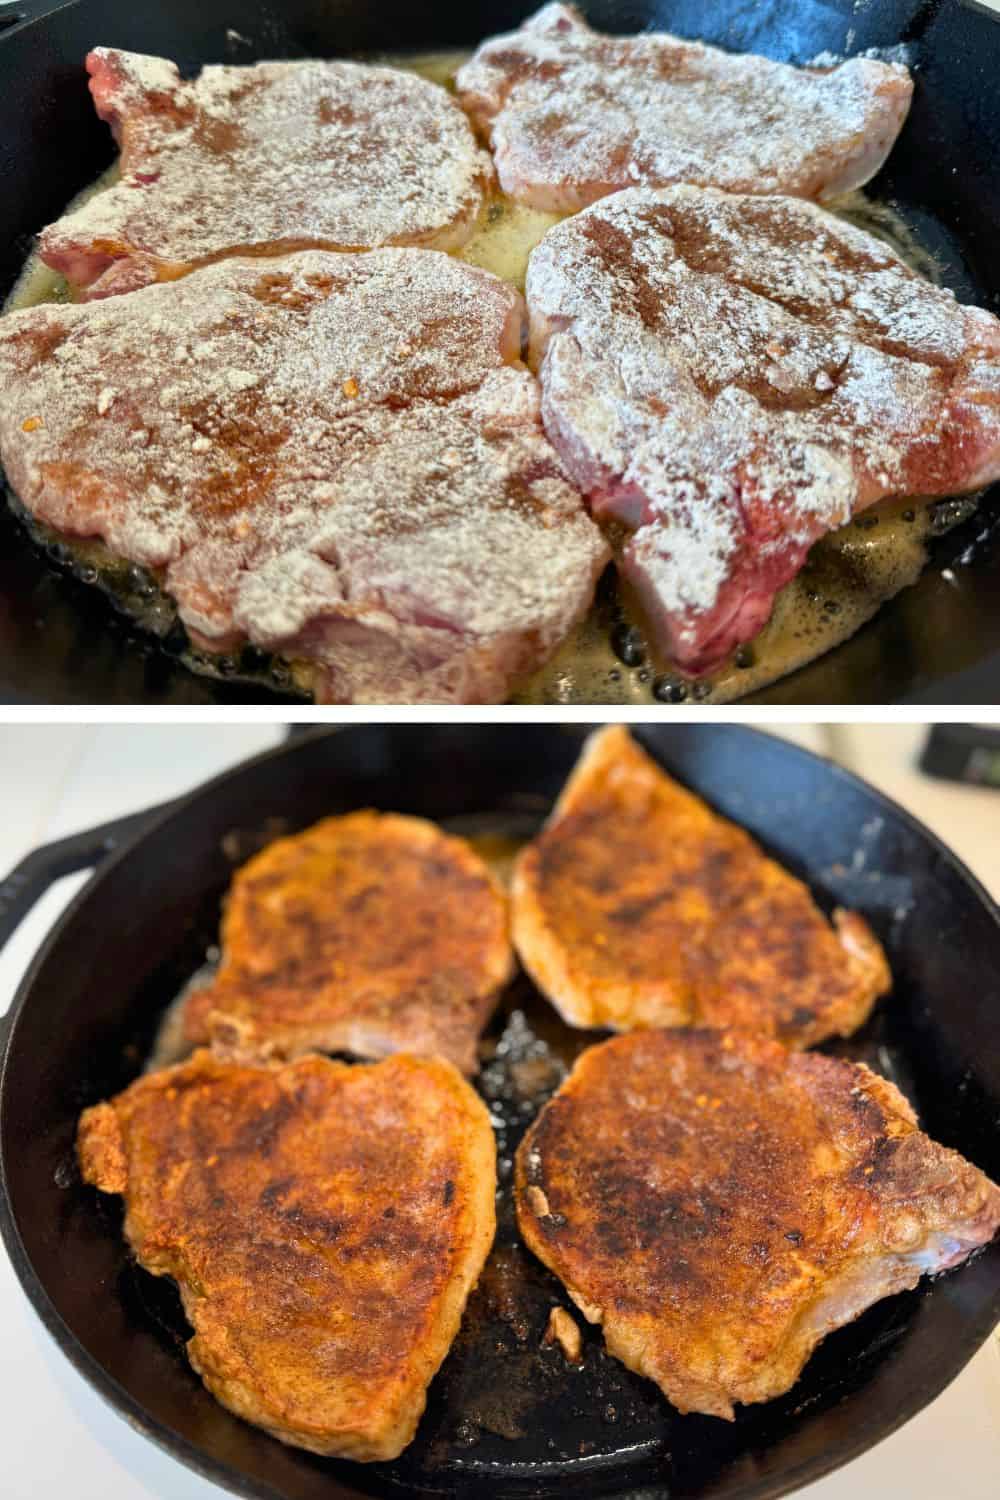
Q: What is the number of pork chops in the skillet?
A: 4